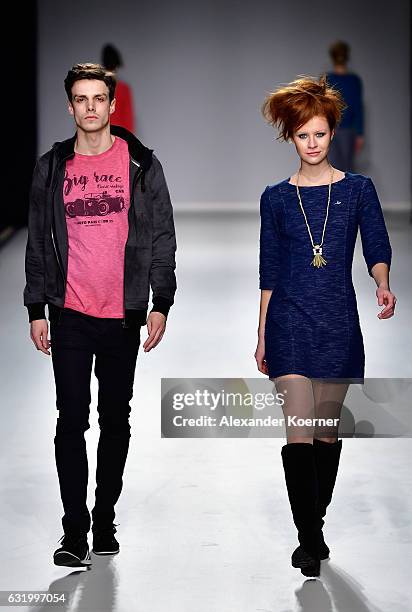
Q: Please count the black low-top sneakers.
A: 2